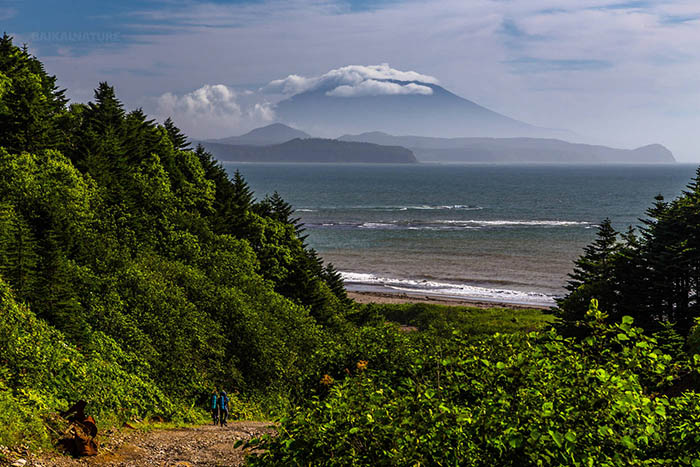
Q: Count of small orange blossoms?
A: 2